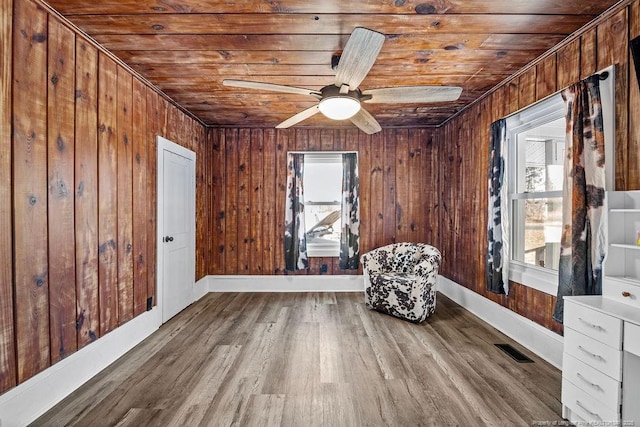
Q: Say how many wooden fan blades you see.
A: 5